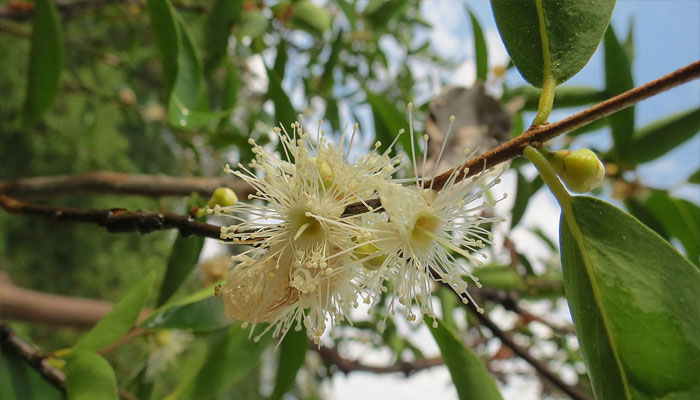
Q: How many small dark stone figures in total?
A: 0